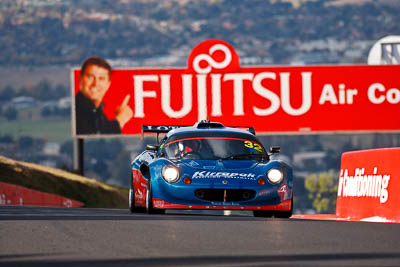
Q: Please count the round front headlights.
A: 2